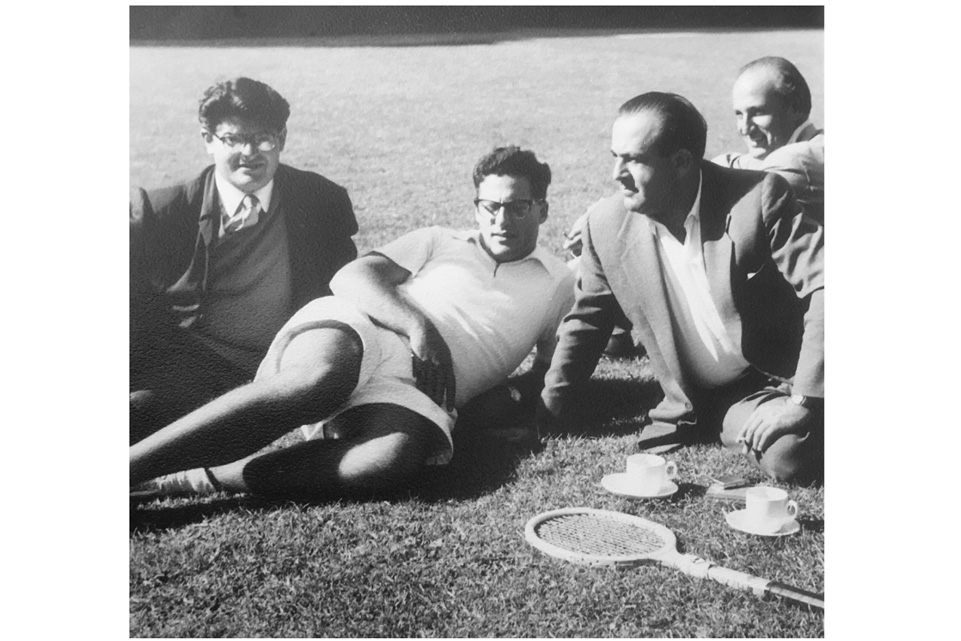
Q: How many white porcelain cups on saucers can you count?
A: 2